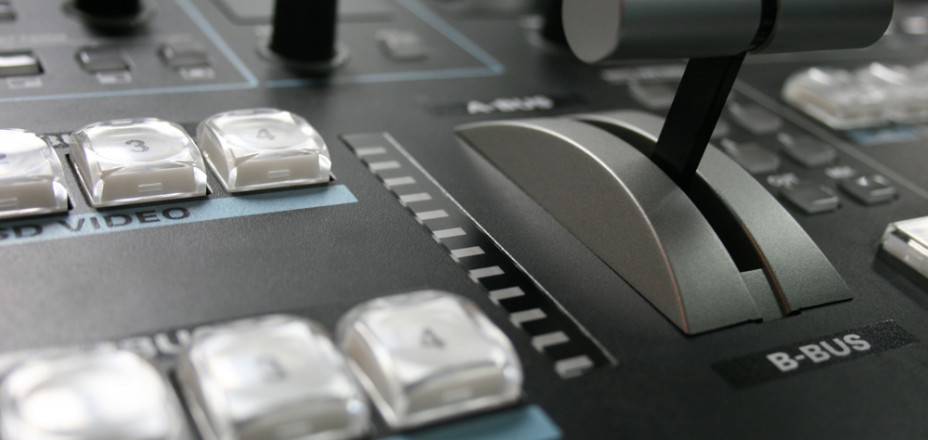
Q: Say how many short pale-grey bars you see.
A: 12